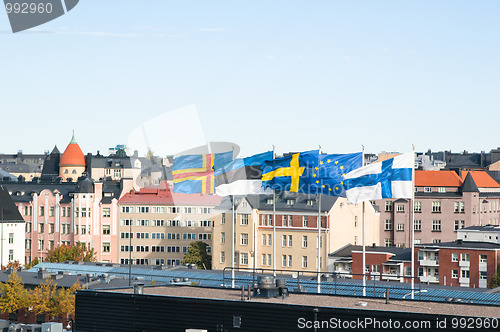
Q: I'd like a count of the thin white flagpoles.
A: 5